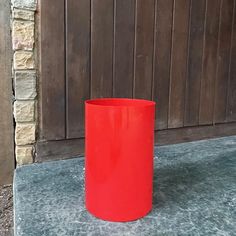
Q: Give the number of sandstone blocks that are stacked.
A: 8